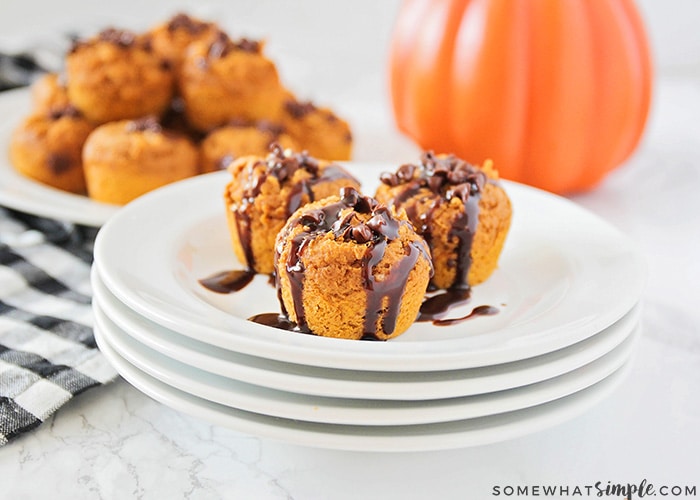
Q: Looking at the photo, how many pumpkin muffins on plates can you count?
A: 11